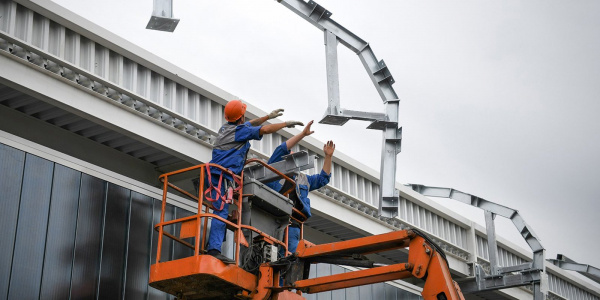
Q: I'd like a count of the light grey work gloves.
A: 2